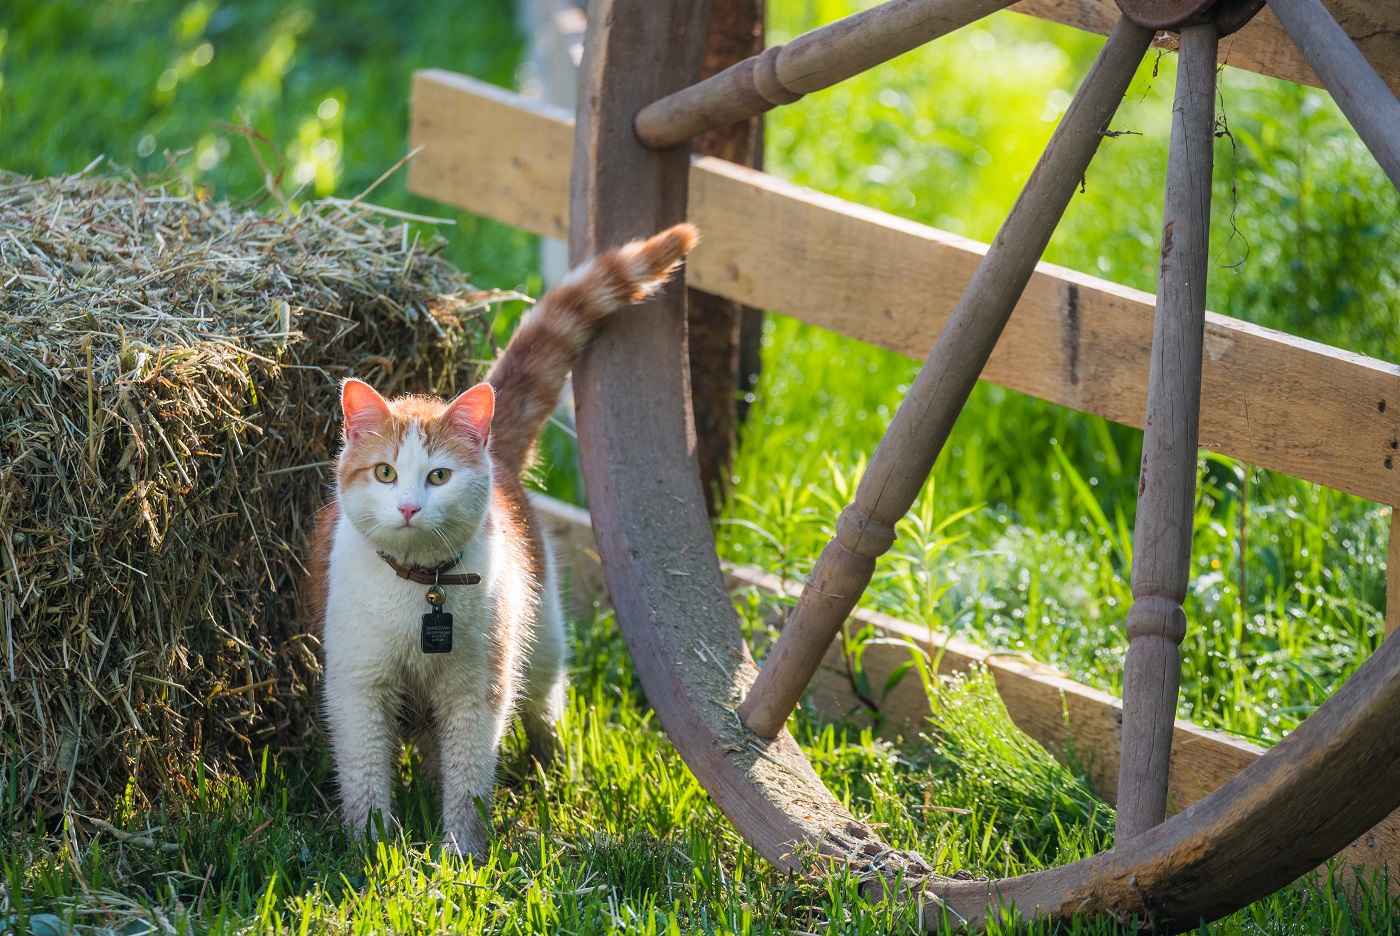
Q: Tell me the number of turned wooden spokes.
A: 4